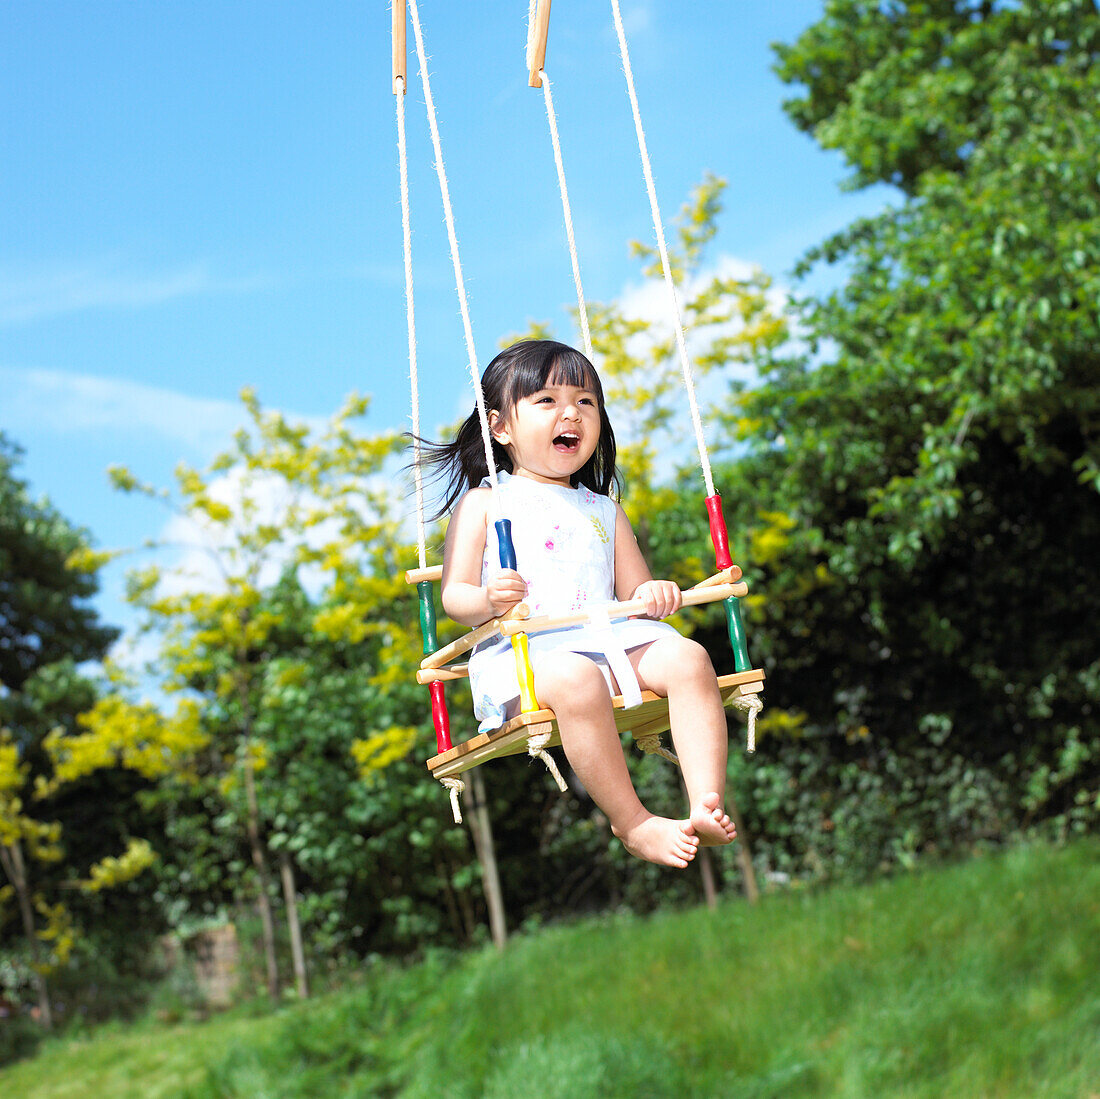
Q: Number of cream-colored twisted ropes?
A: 4